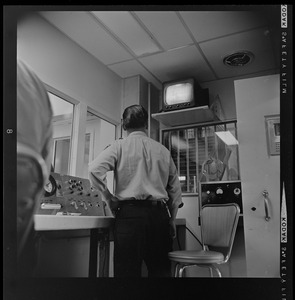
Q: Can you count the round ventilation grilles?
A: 1